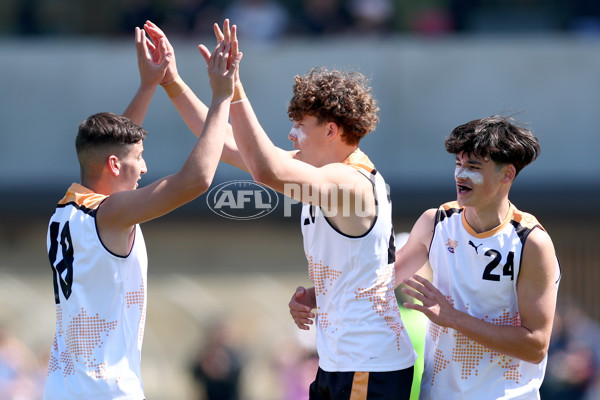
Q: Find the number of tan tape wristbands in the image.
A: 2